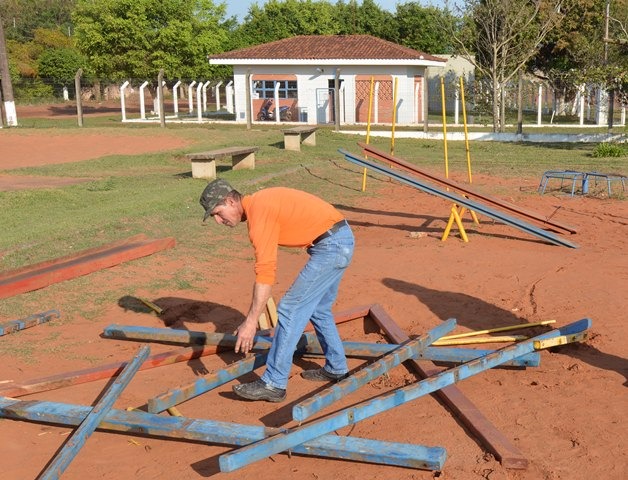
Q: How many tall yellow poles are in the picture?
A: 4